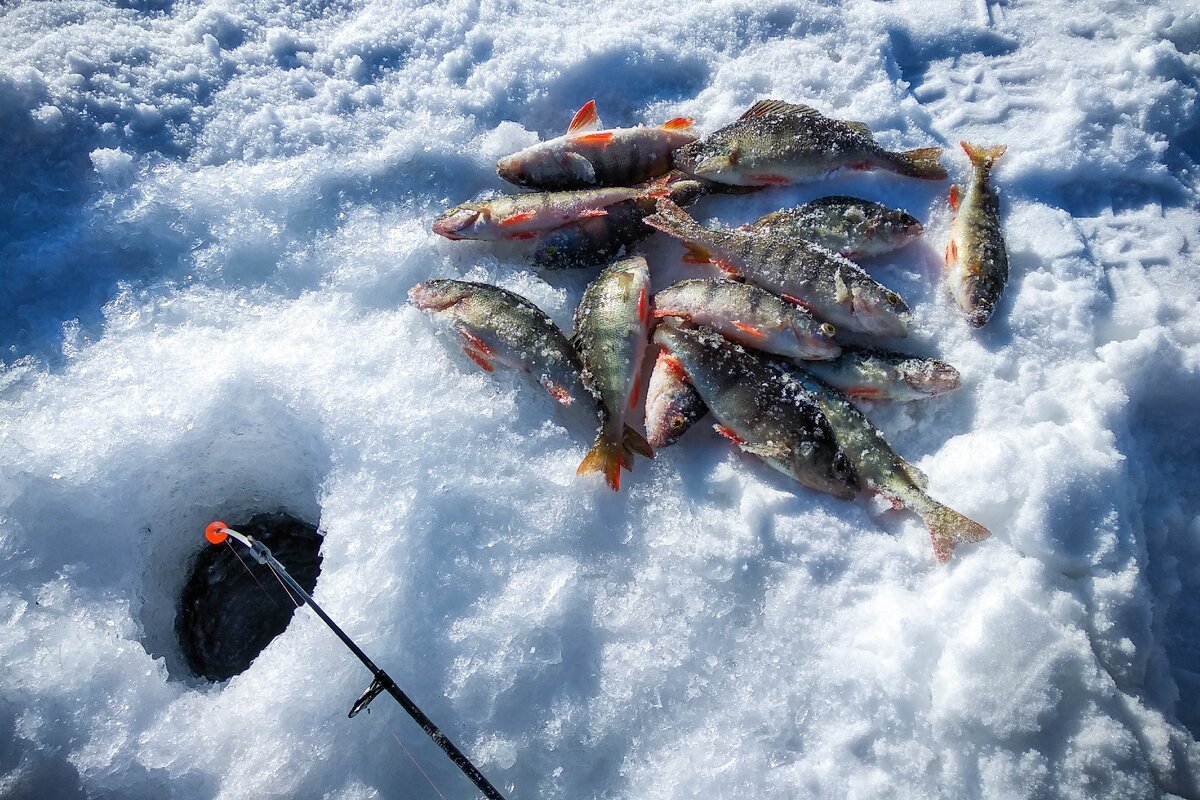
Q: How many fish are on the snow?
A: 14